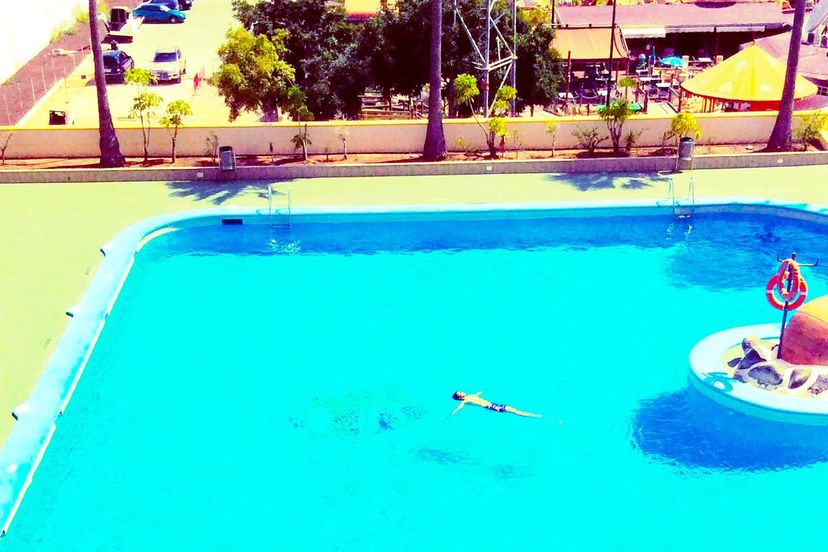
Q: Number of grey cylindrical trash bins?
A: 2